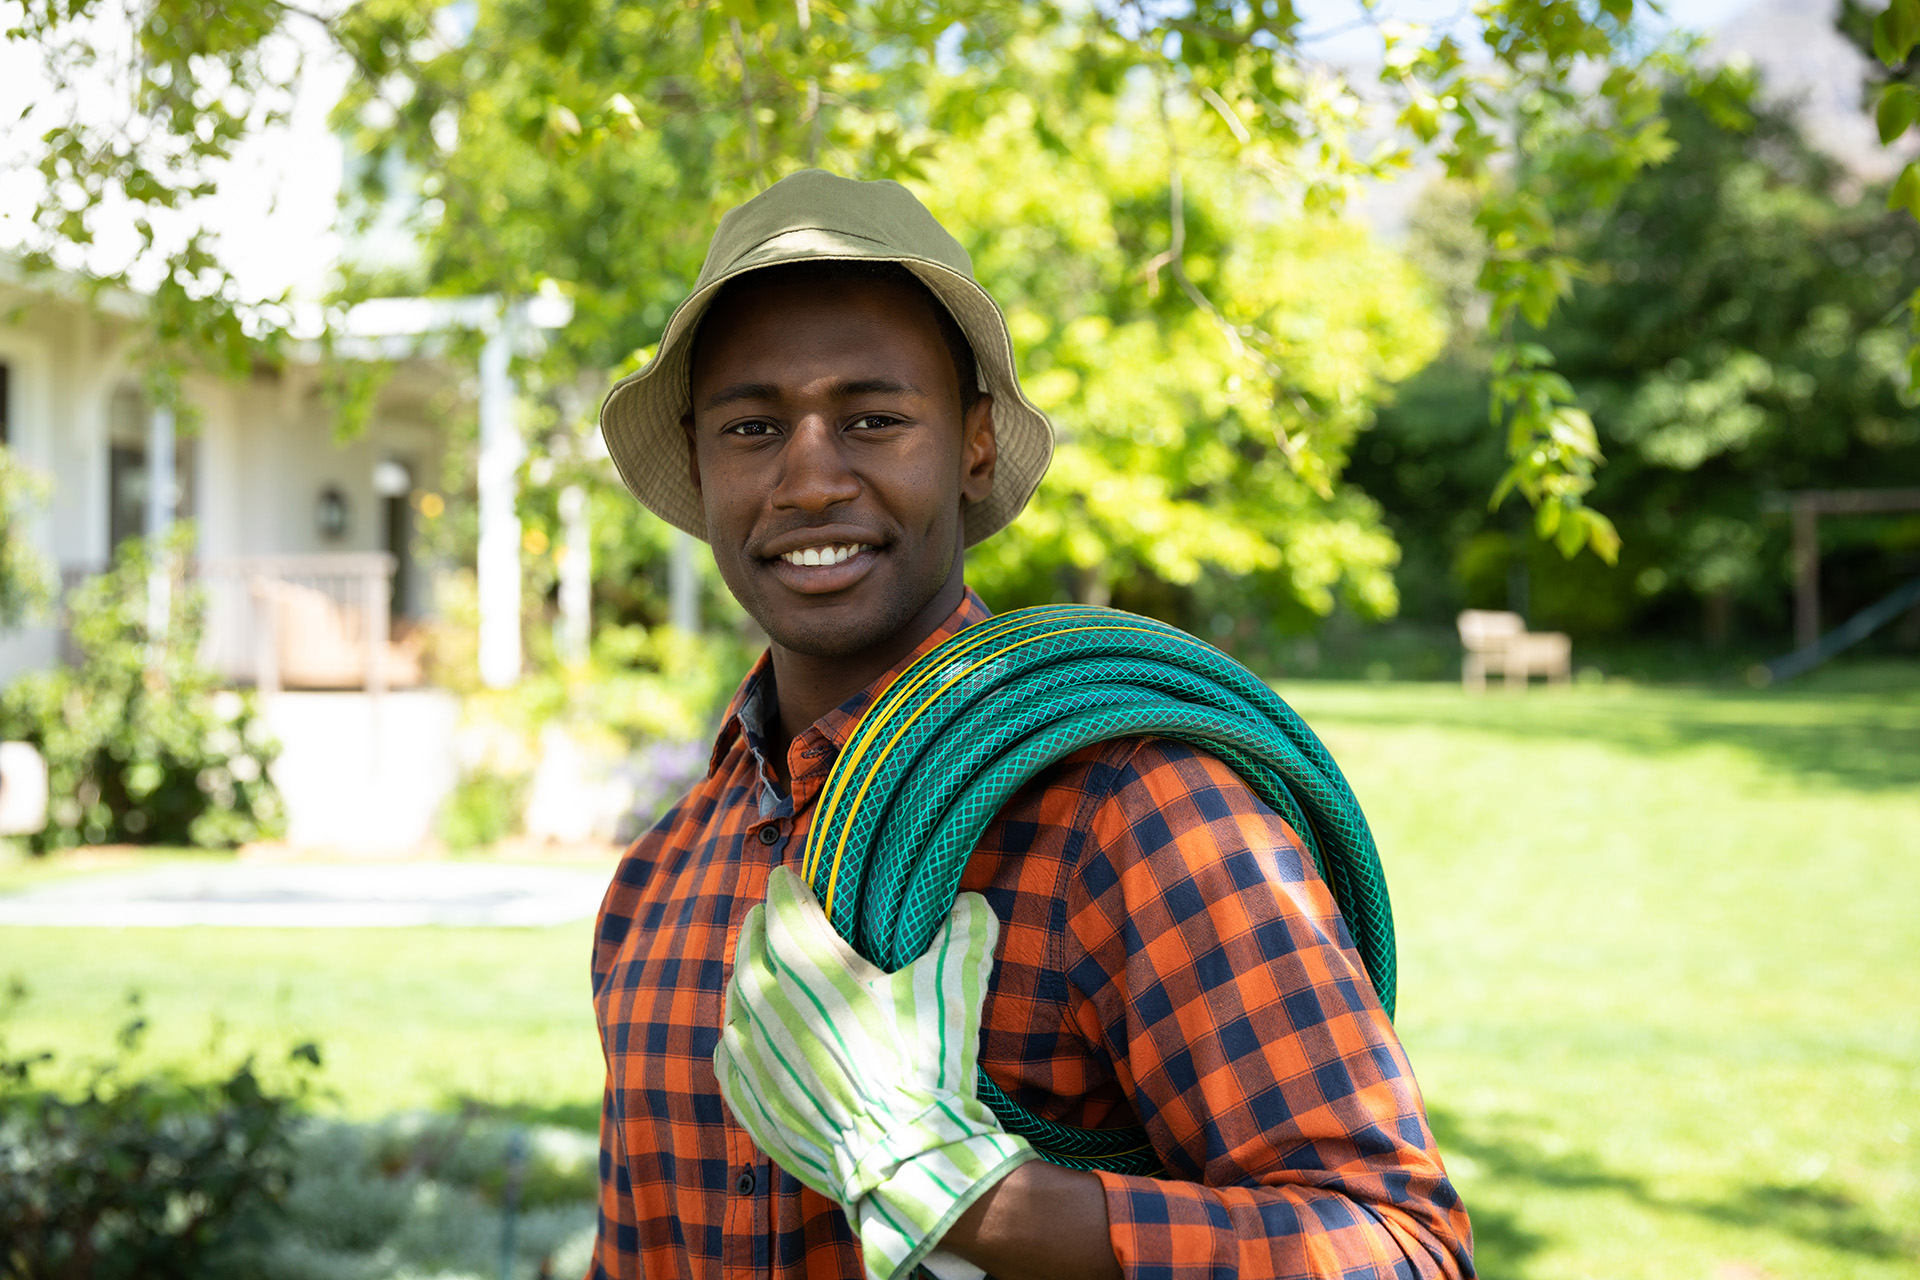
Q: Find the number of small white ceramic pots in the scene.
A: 0